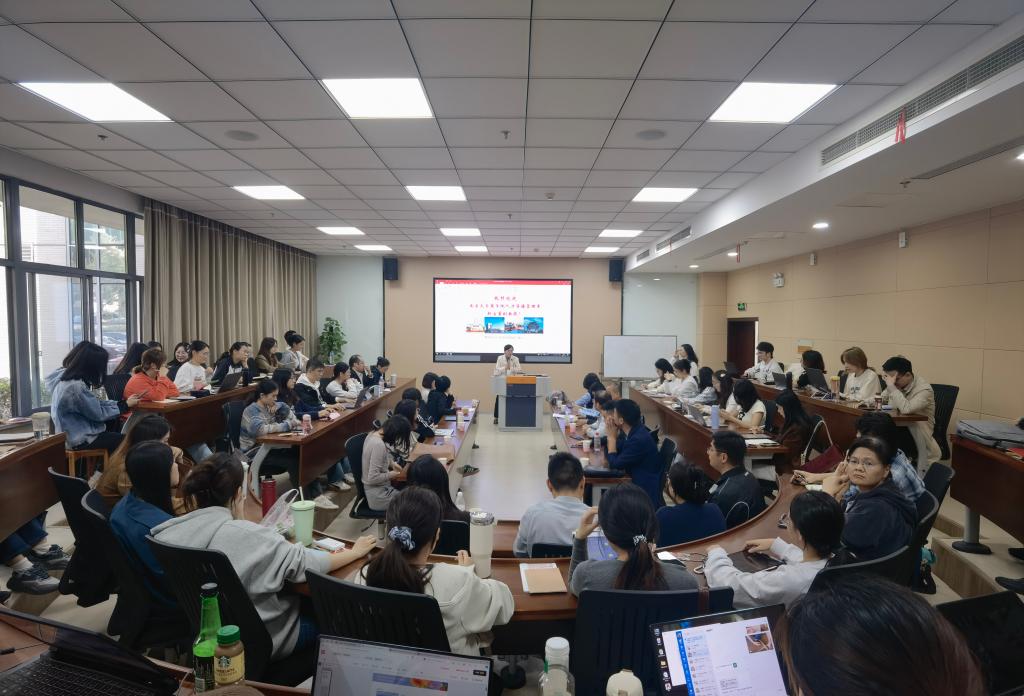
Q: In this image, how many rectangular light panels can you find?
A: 12